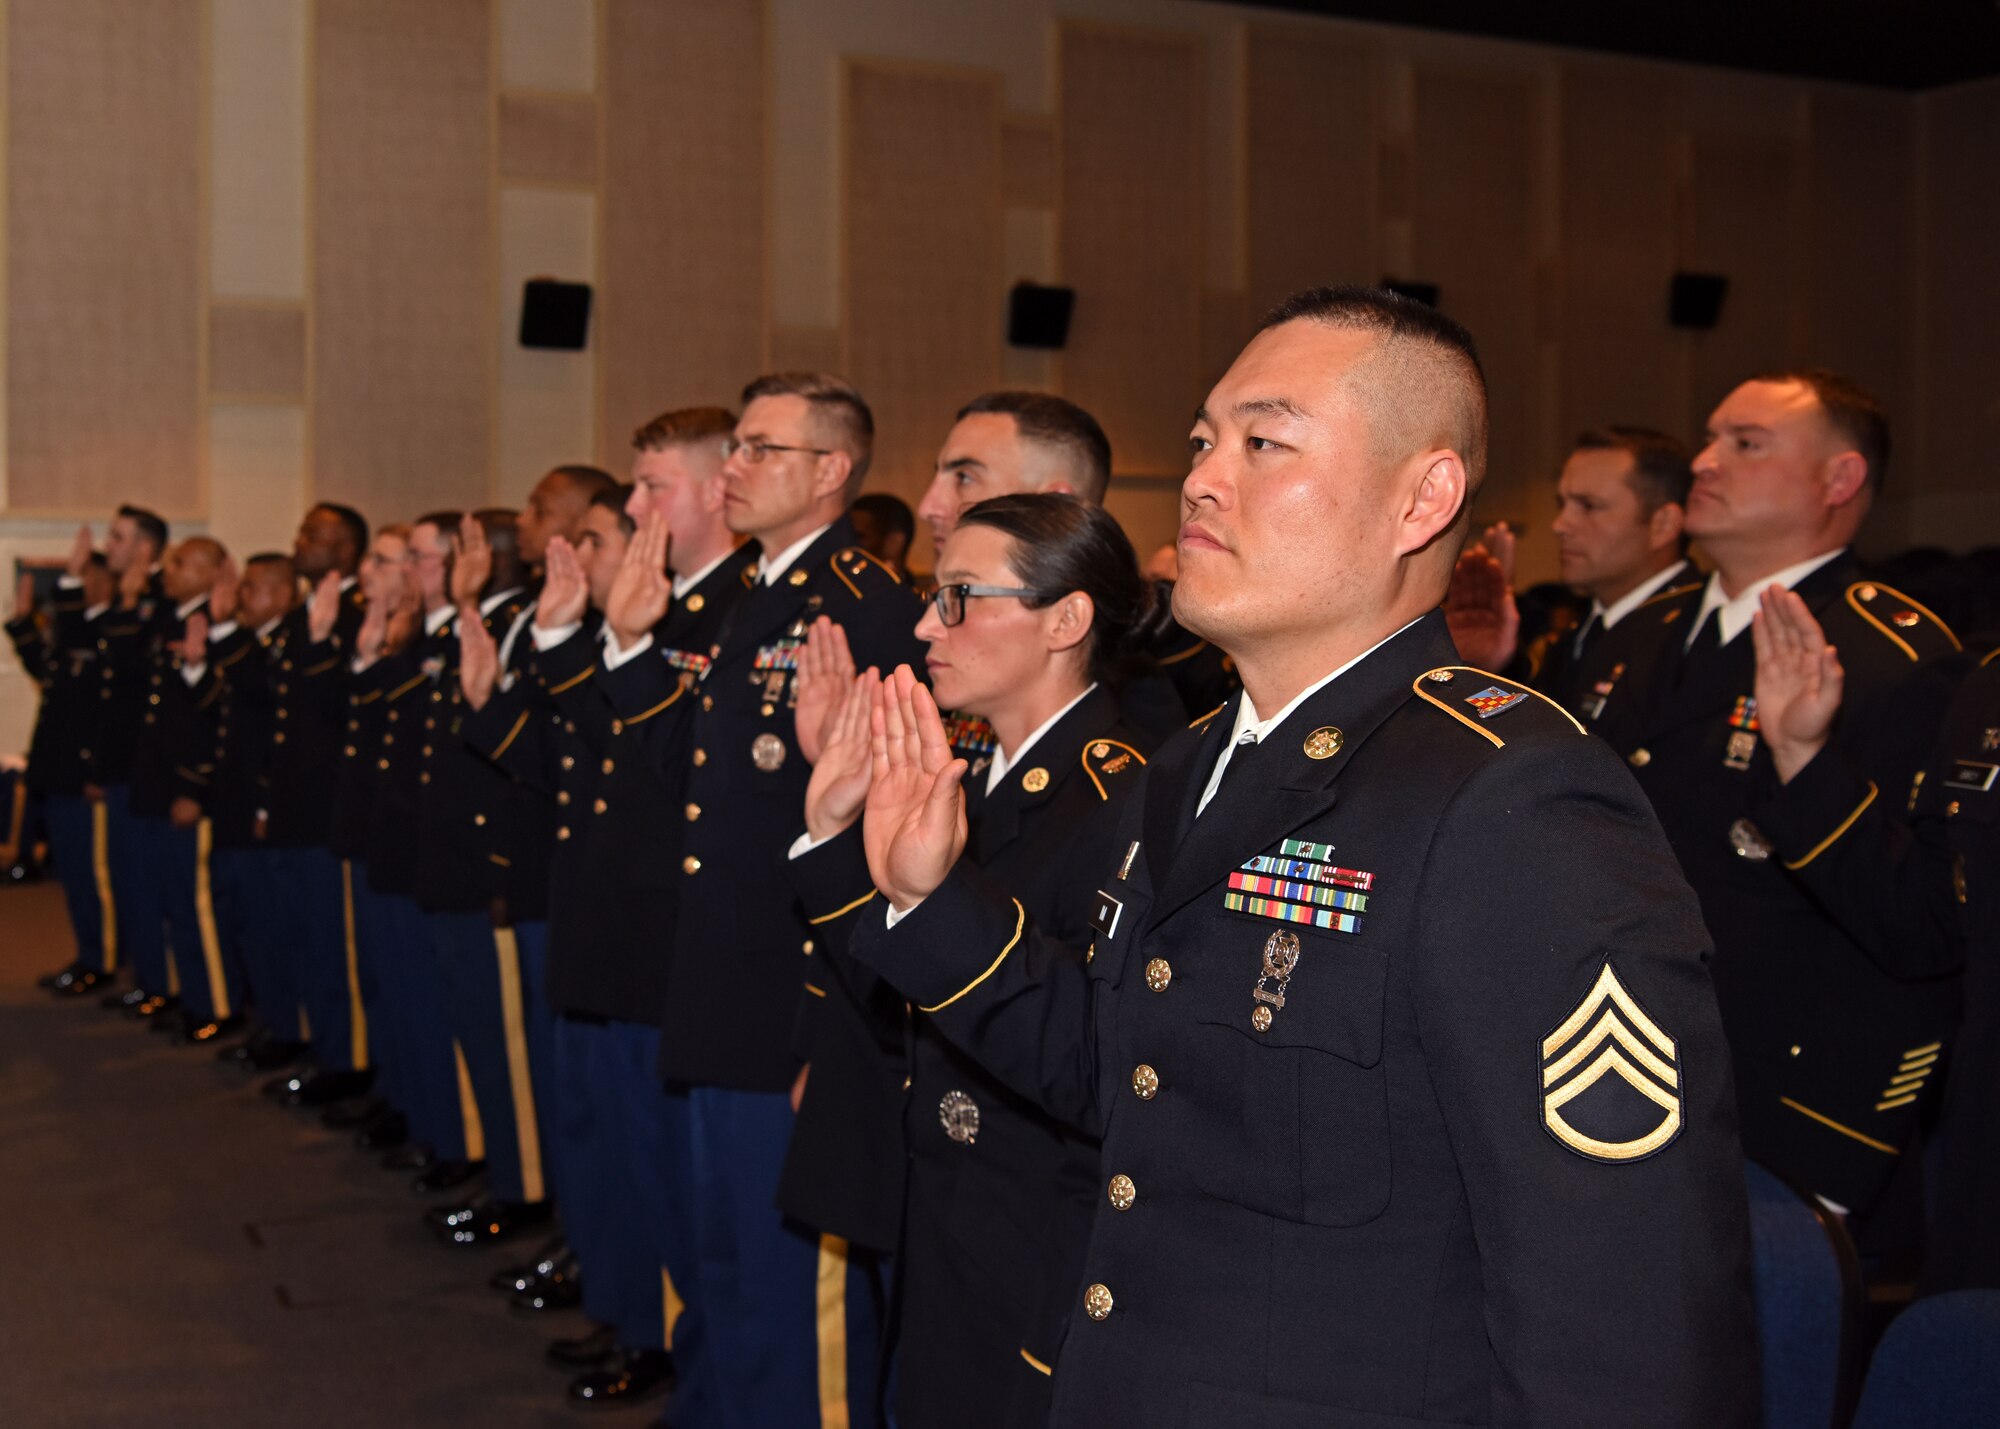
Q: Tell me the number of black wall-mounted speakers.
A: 4